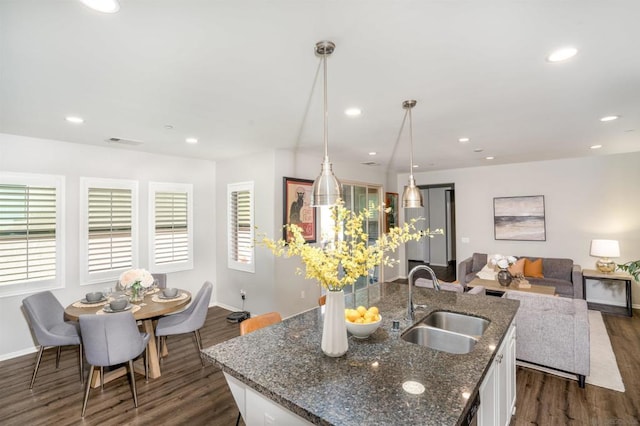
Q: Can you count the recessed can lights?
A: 11